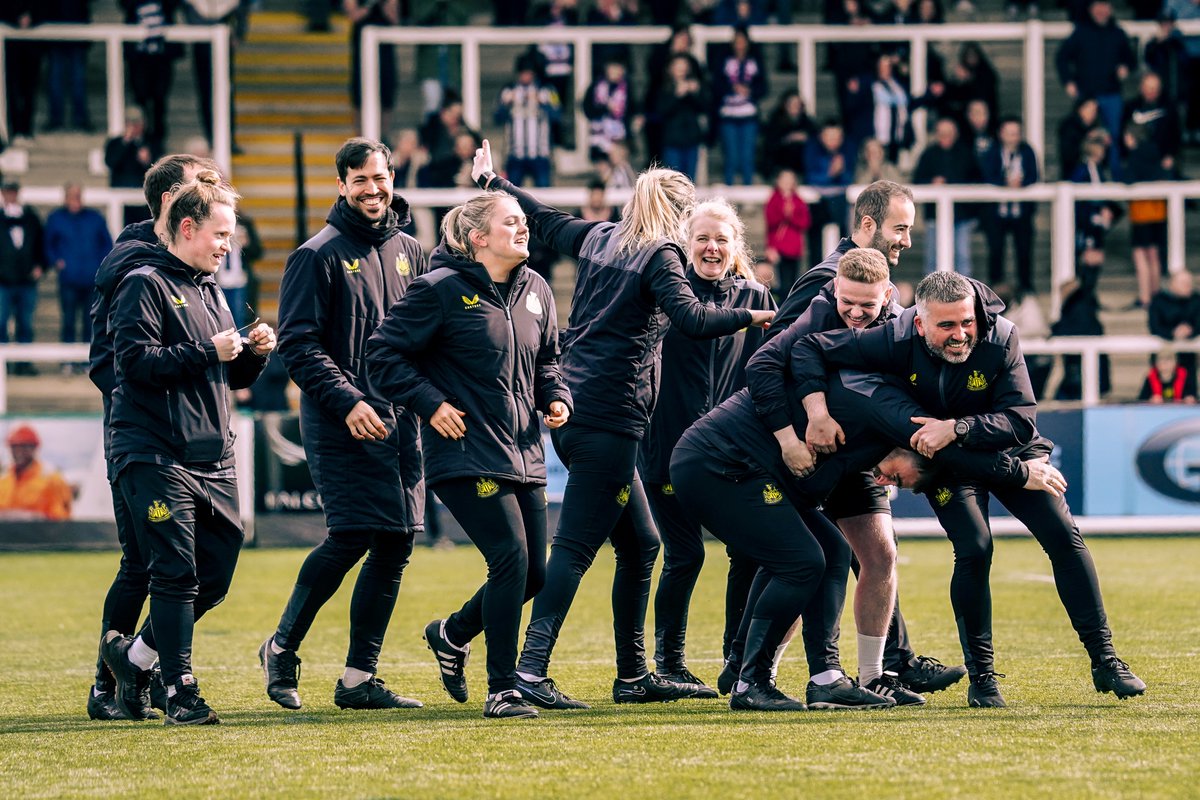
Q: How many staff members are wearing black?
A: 10